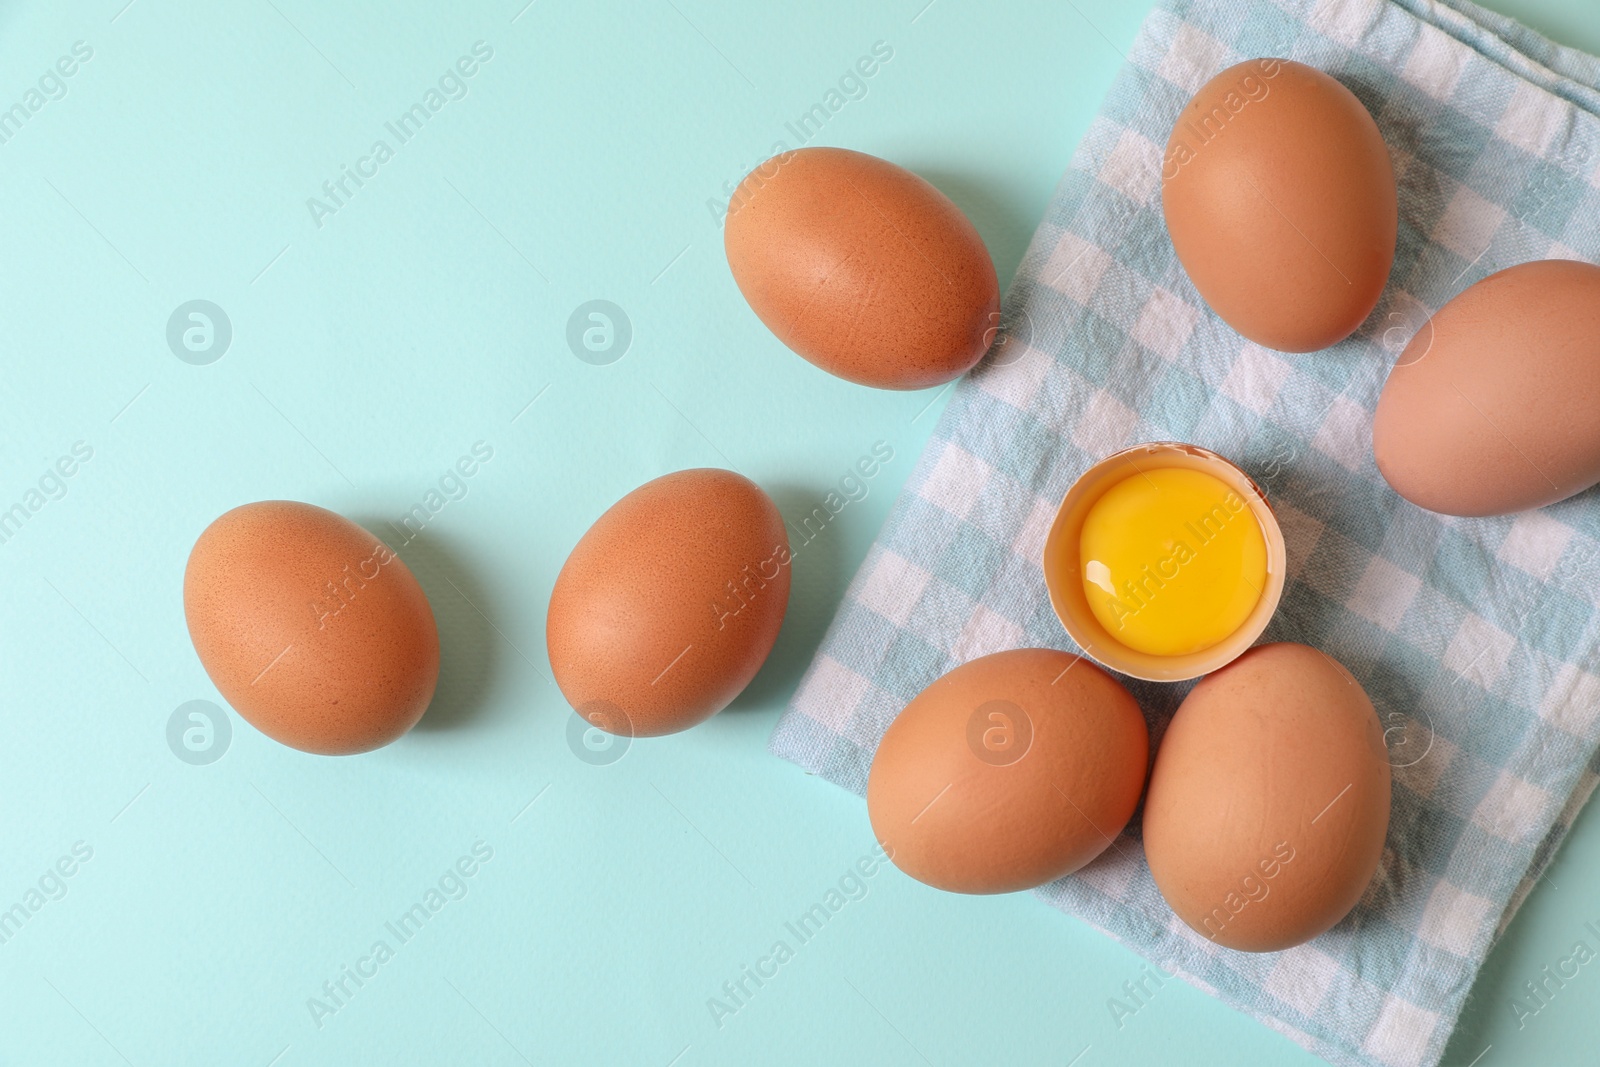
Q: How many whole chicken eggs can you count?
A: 7